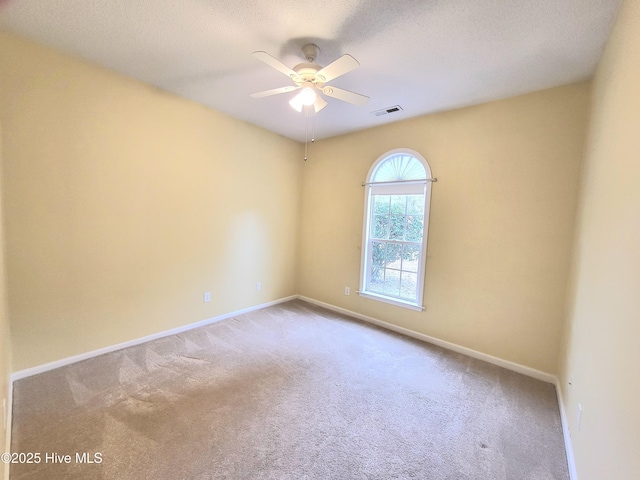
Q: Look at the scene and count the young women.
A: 0